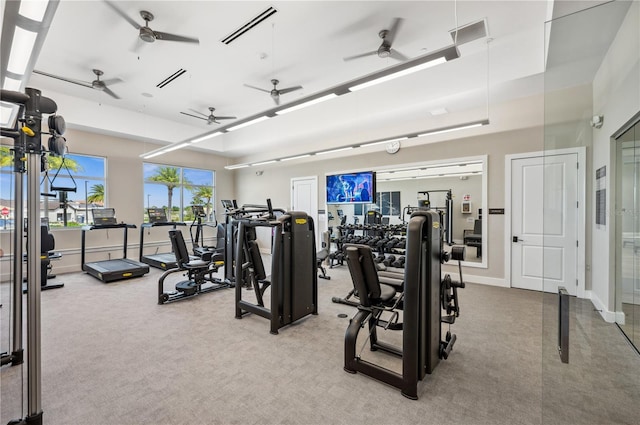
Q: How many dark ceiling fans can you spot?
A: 5